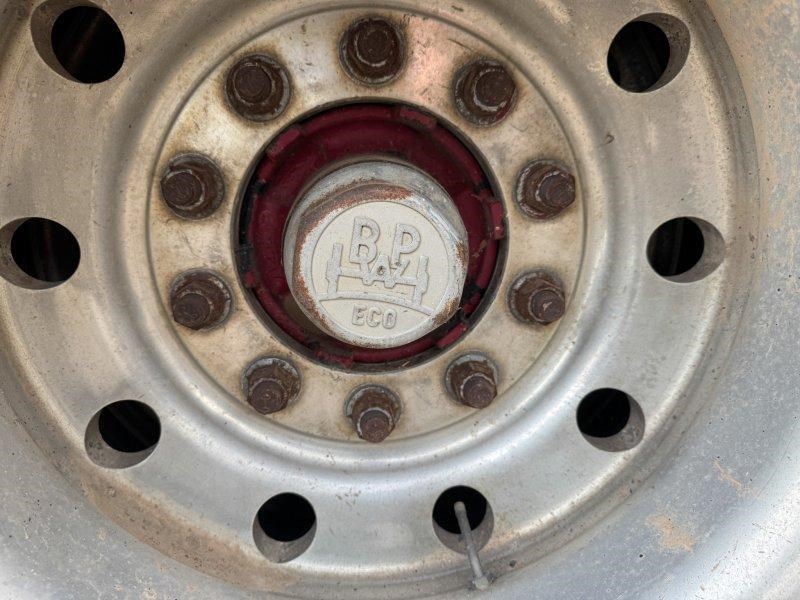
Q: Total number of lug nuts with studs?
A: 10